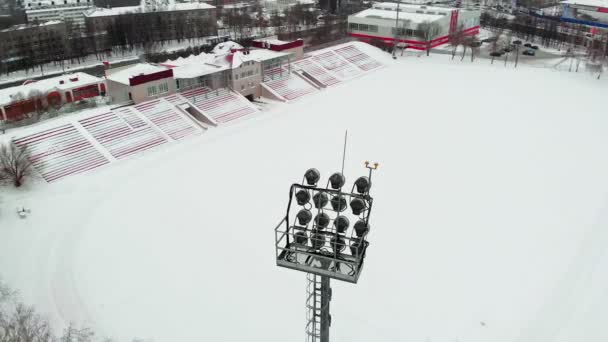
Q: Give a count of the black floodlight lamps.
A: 15